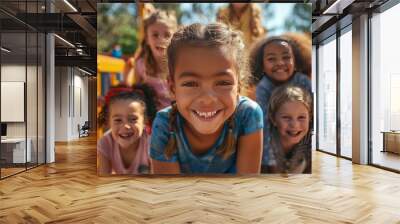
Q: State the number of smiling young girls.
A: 5